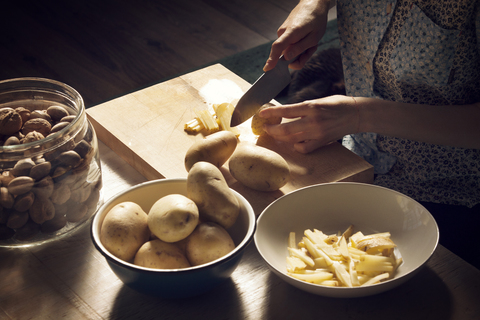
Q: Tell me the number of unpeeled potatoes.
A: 7